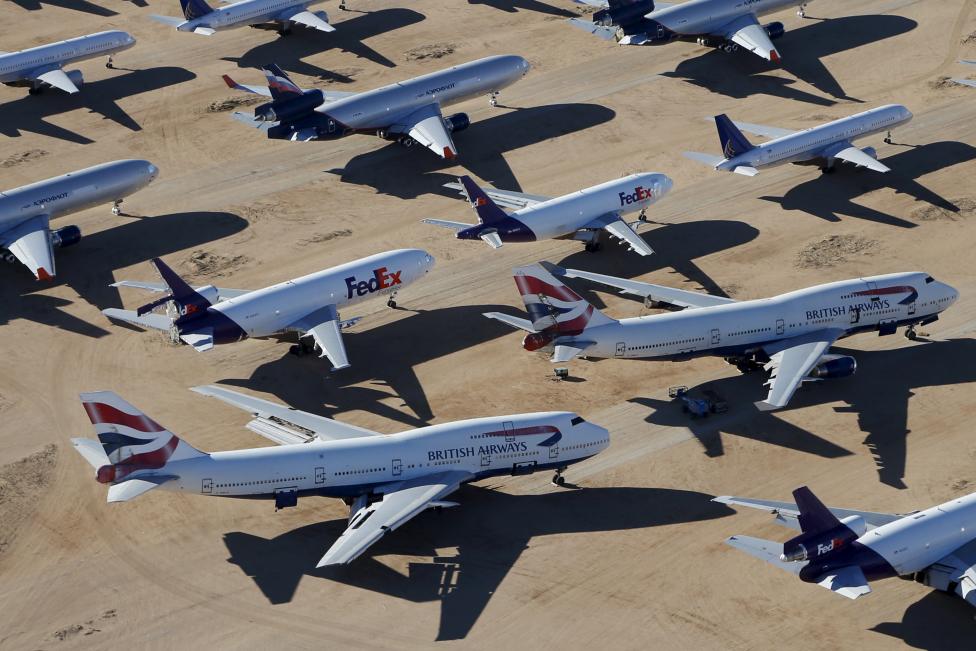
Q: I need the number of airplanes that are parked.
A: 11